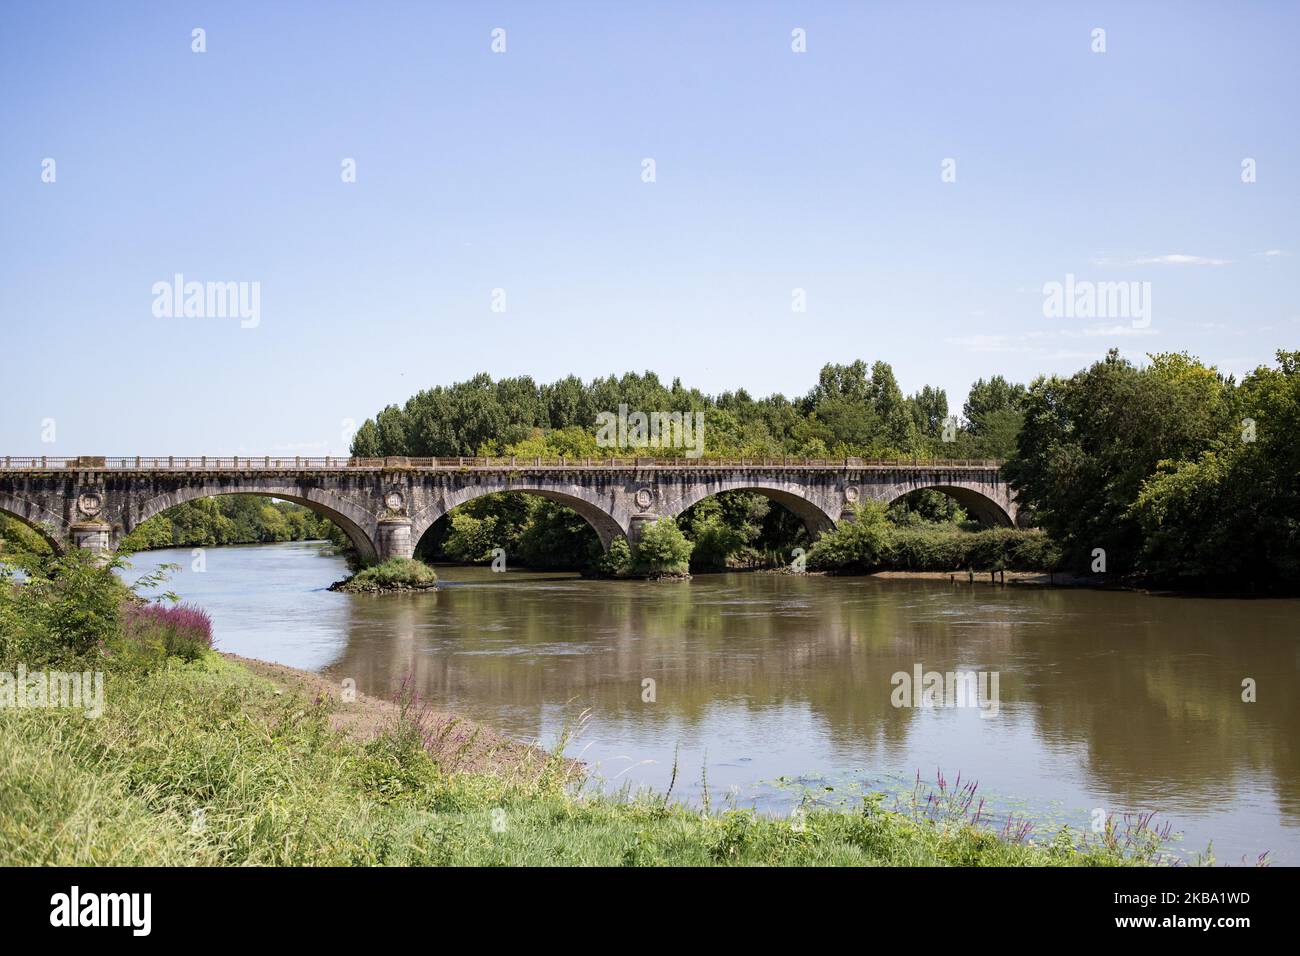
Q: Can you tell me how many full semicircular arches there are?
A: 4